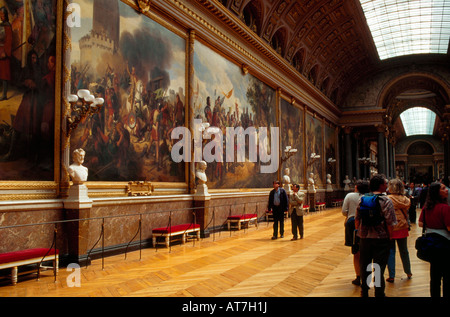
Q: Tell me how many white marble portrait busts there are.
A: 6